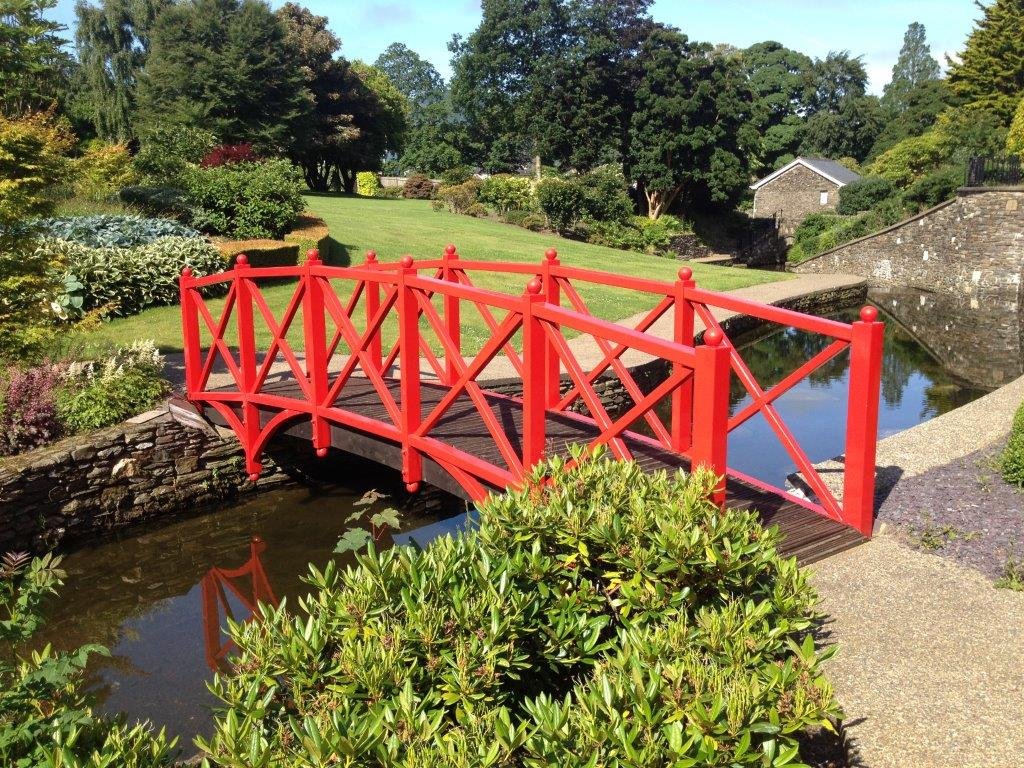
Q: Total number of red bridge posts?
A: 11